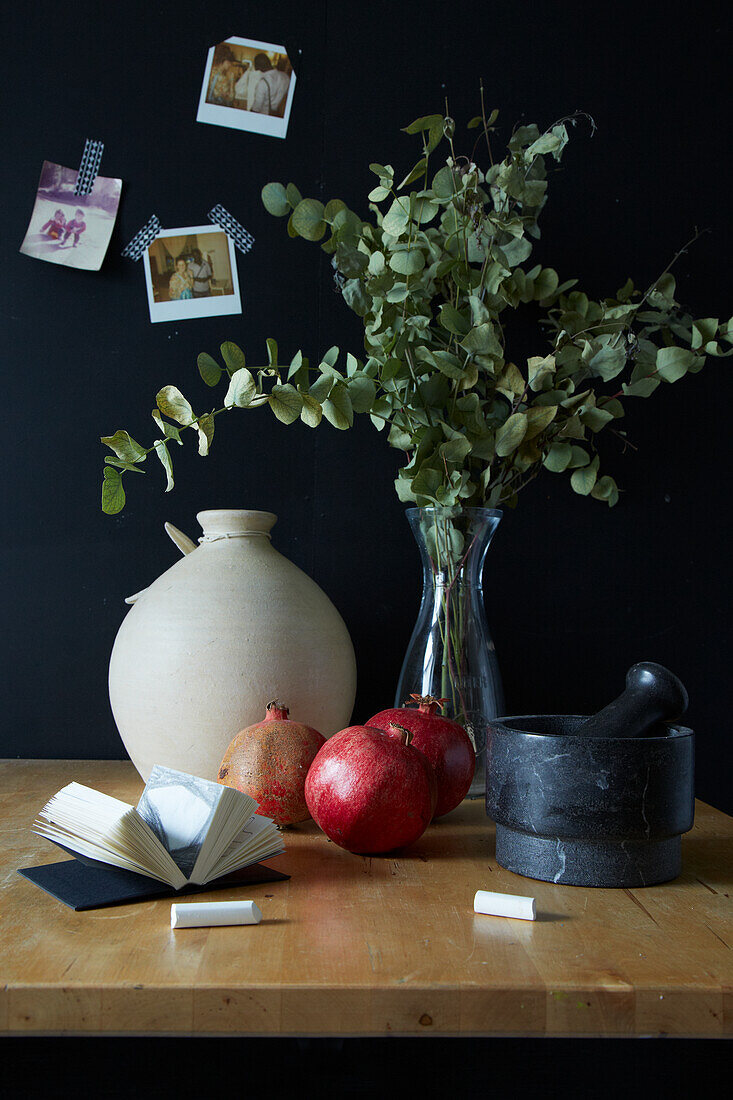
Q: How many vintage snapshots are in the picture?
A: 3